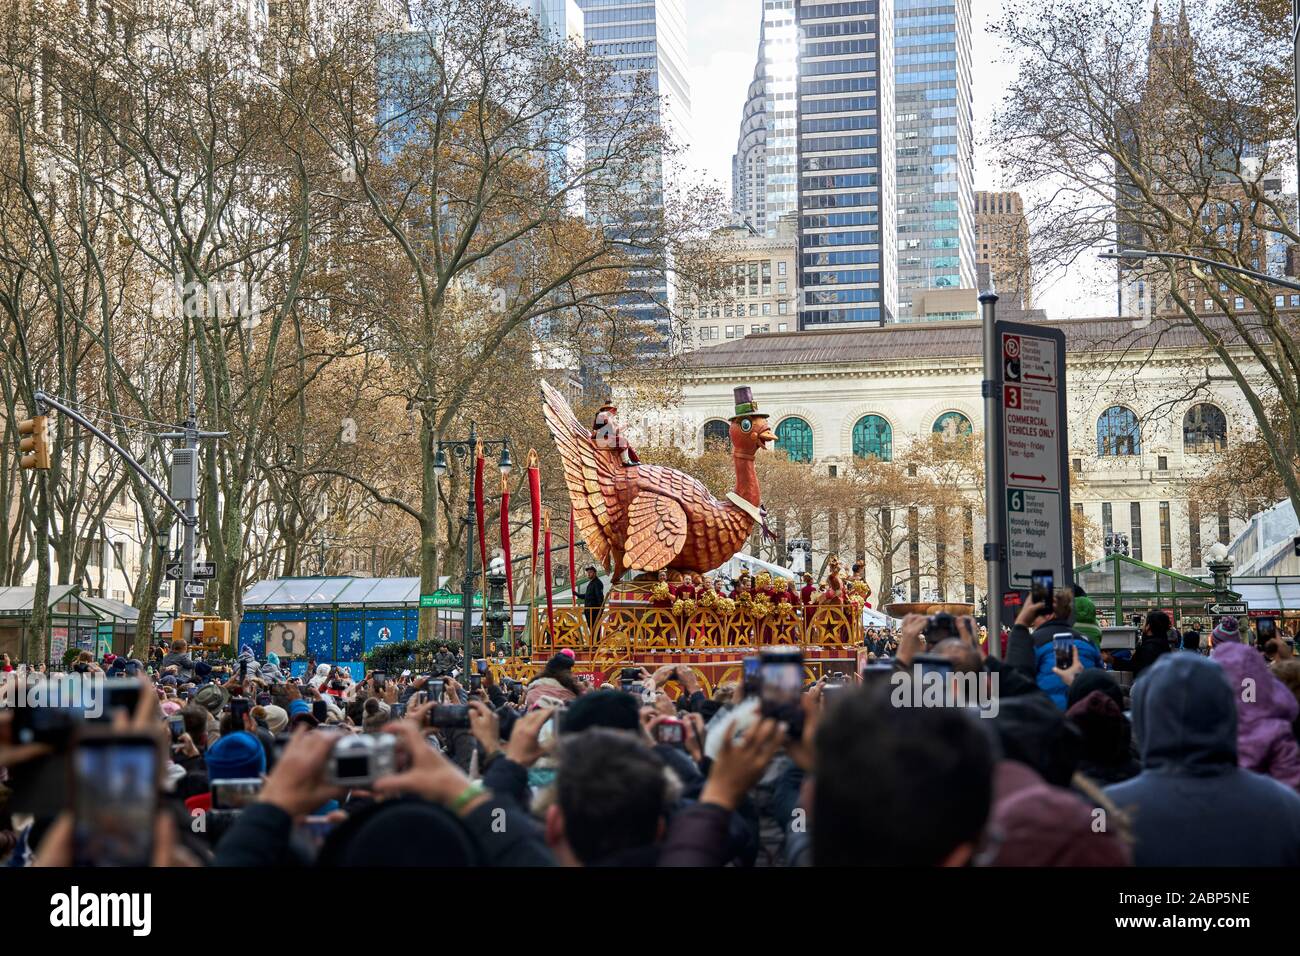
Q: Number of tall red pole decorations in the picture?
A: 5